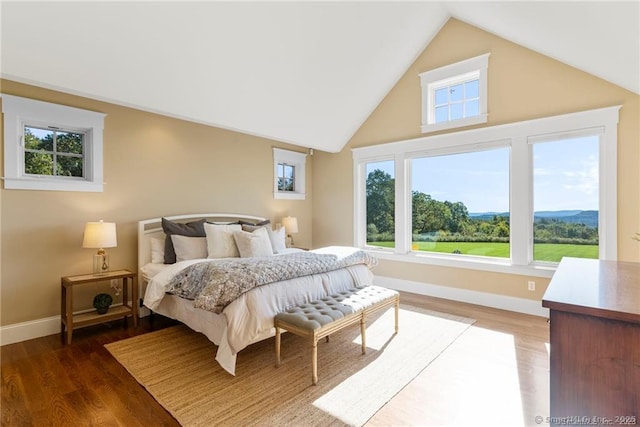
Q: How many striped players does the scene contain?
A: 0